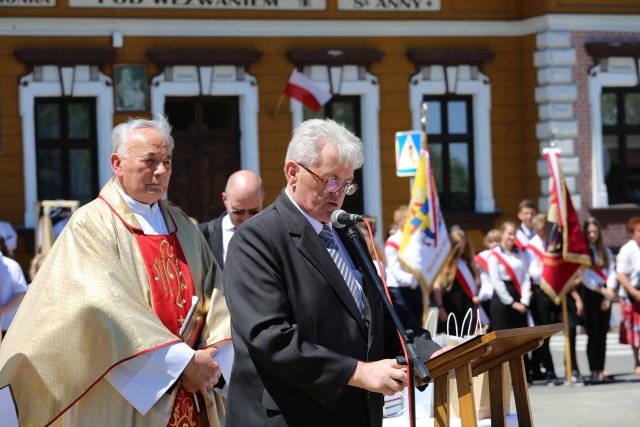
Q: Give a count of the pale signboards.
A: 3